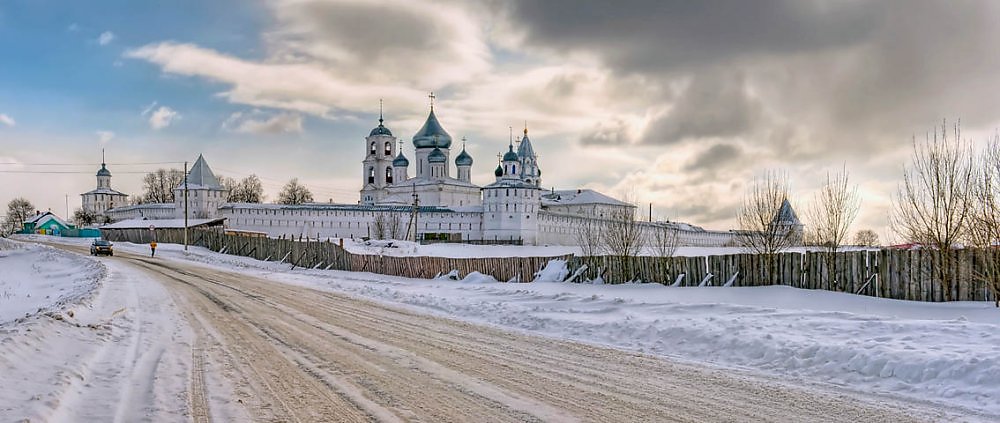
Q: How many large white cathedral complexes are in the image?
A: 1